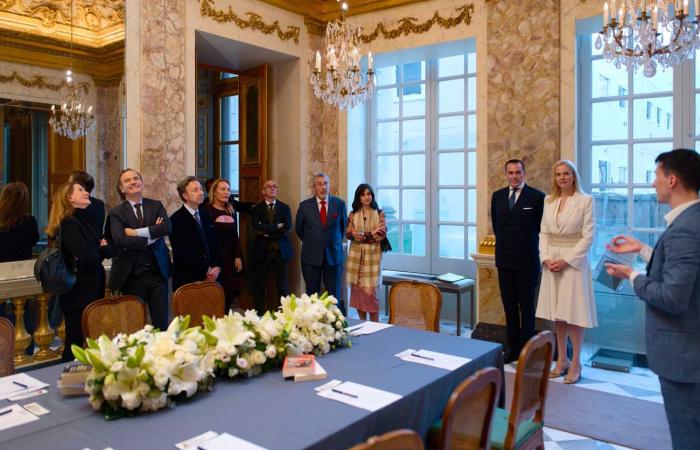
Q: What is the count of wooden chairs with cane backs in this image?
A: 7